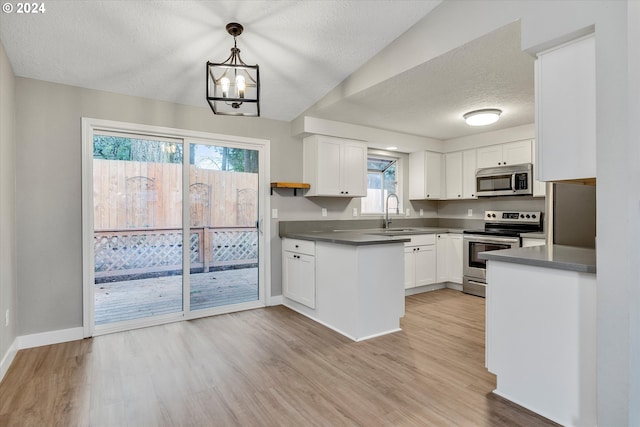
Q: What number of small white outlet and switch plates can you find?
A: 7